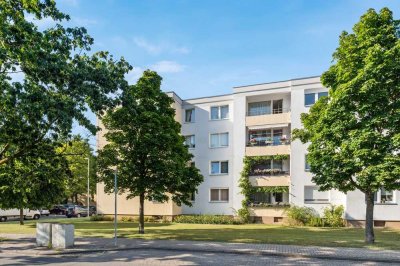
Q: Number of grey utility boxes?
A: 2